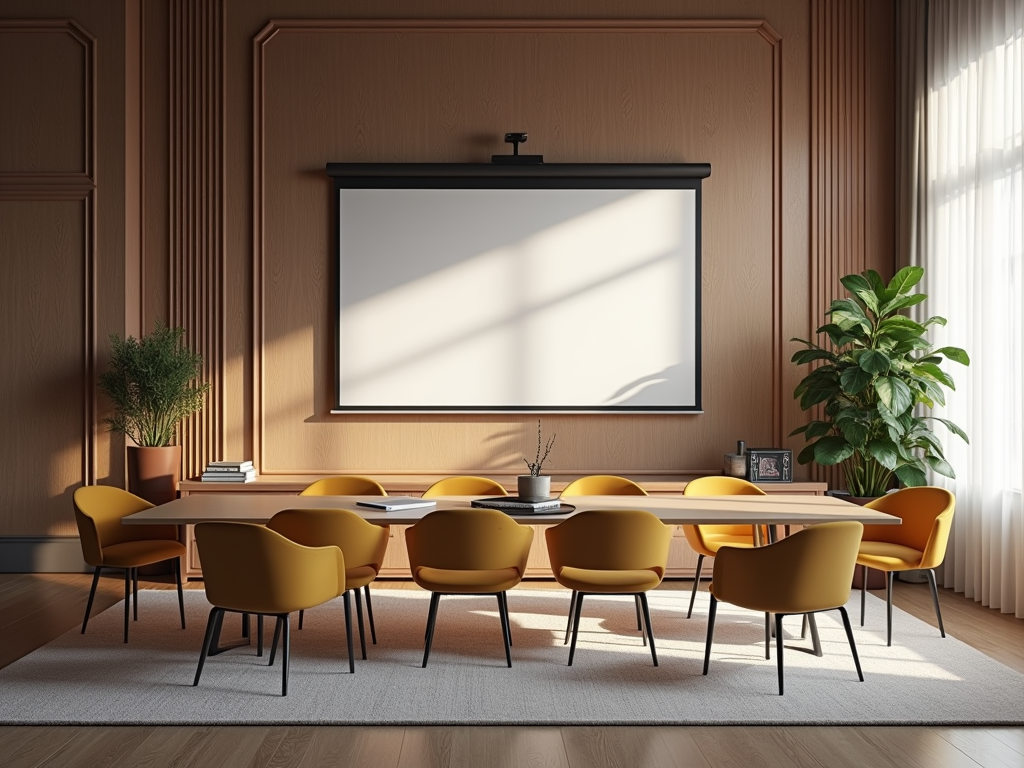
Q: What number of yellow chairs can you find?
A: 11